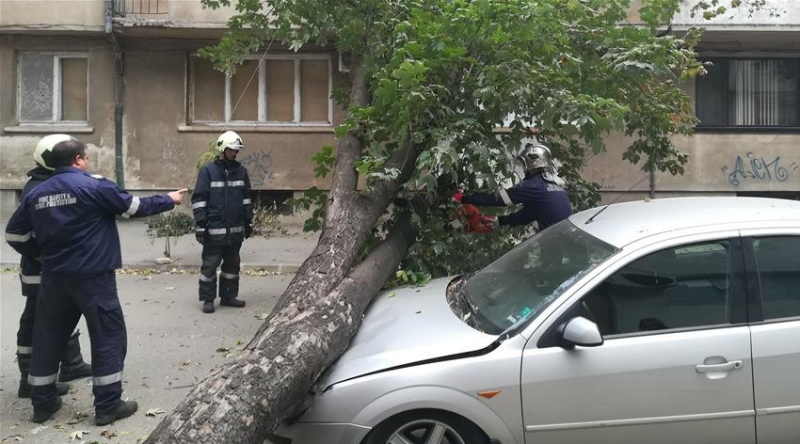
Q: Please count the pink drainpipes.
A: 0